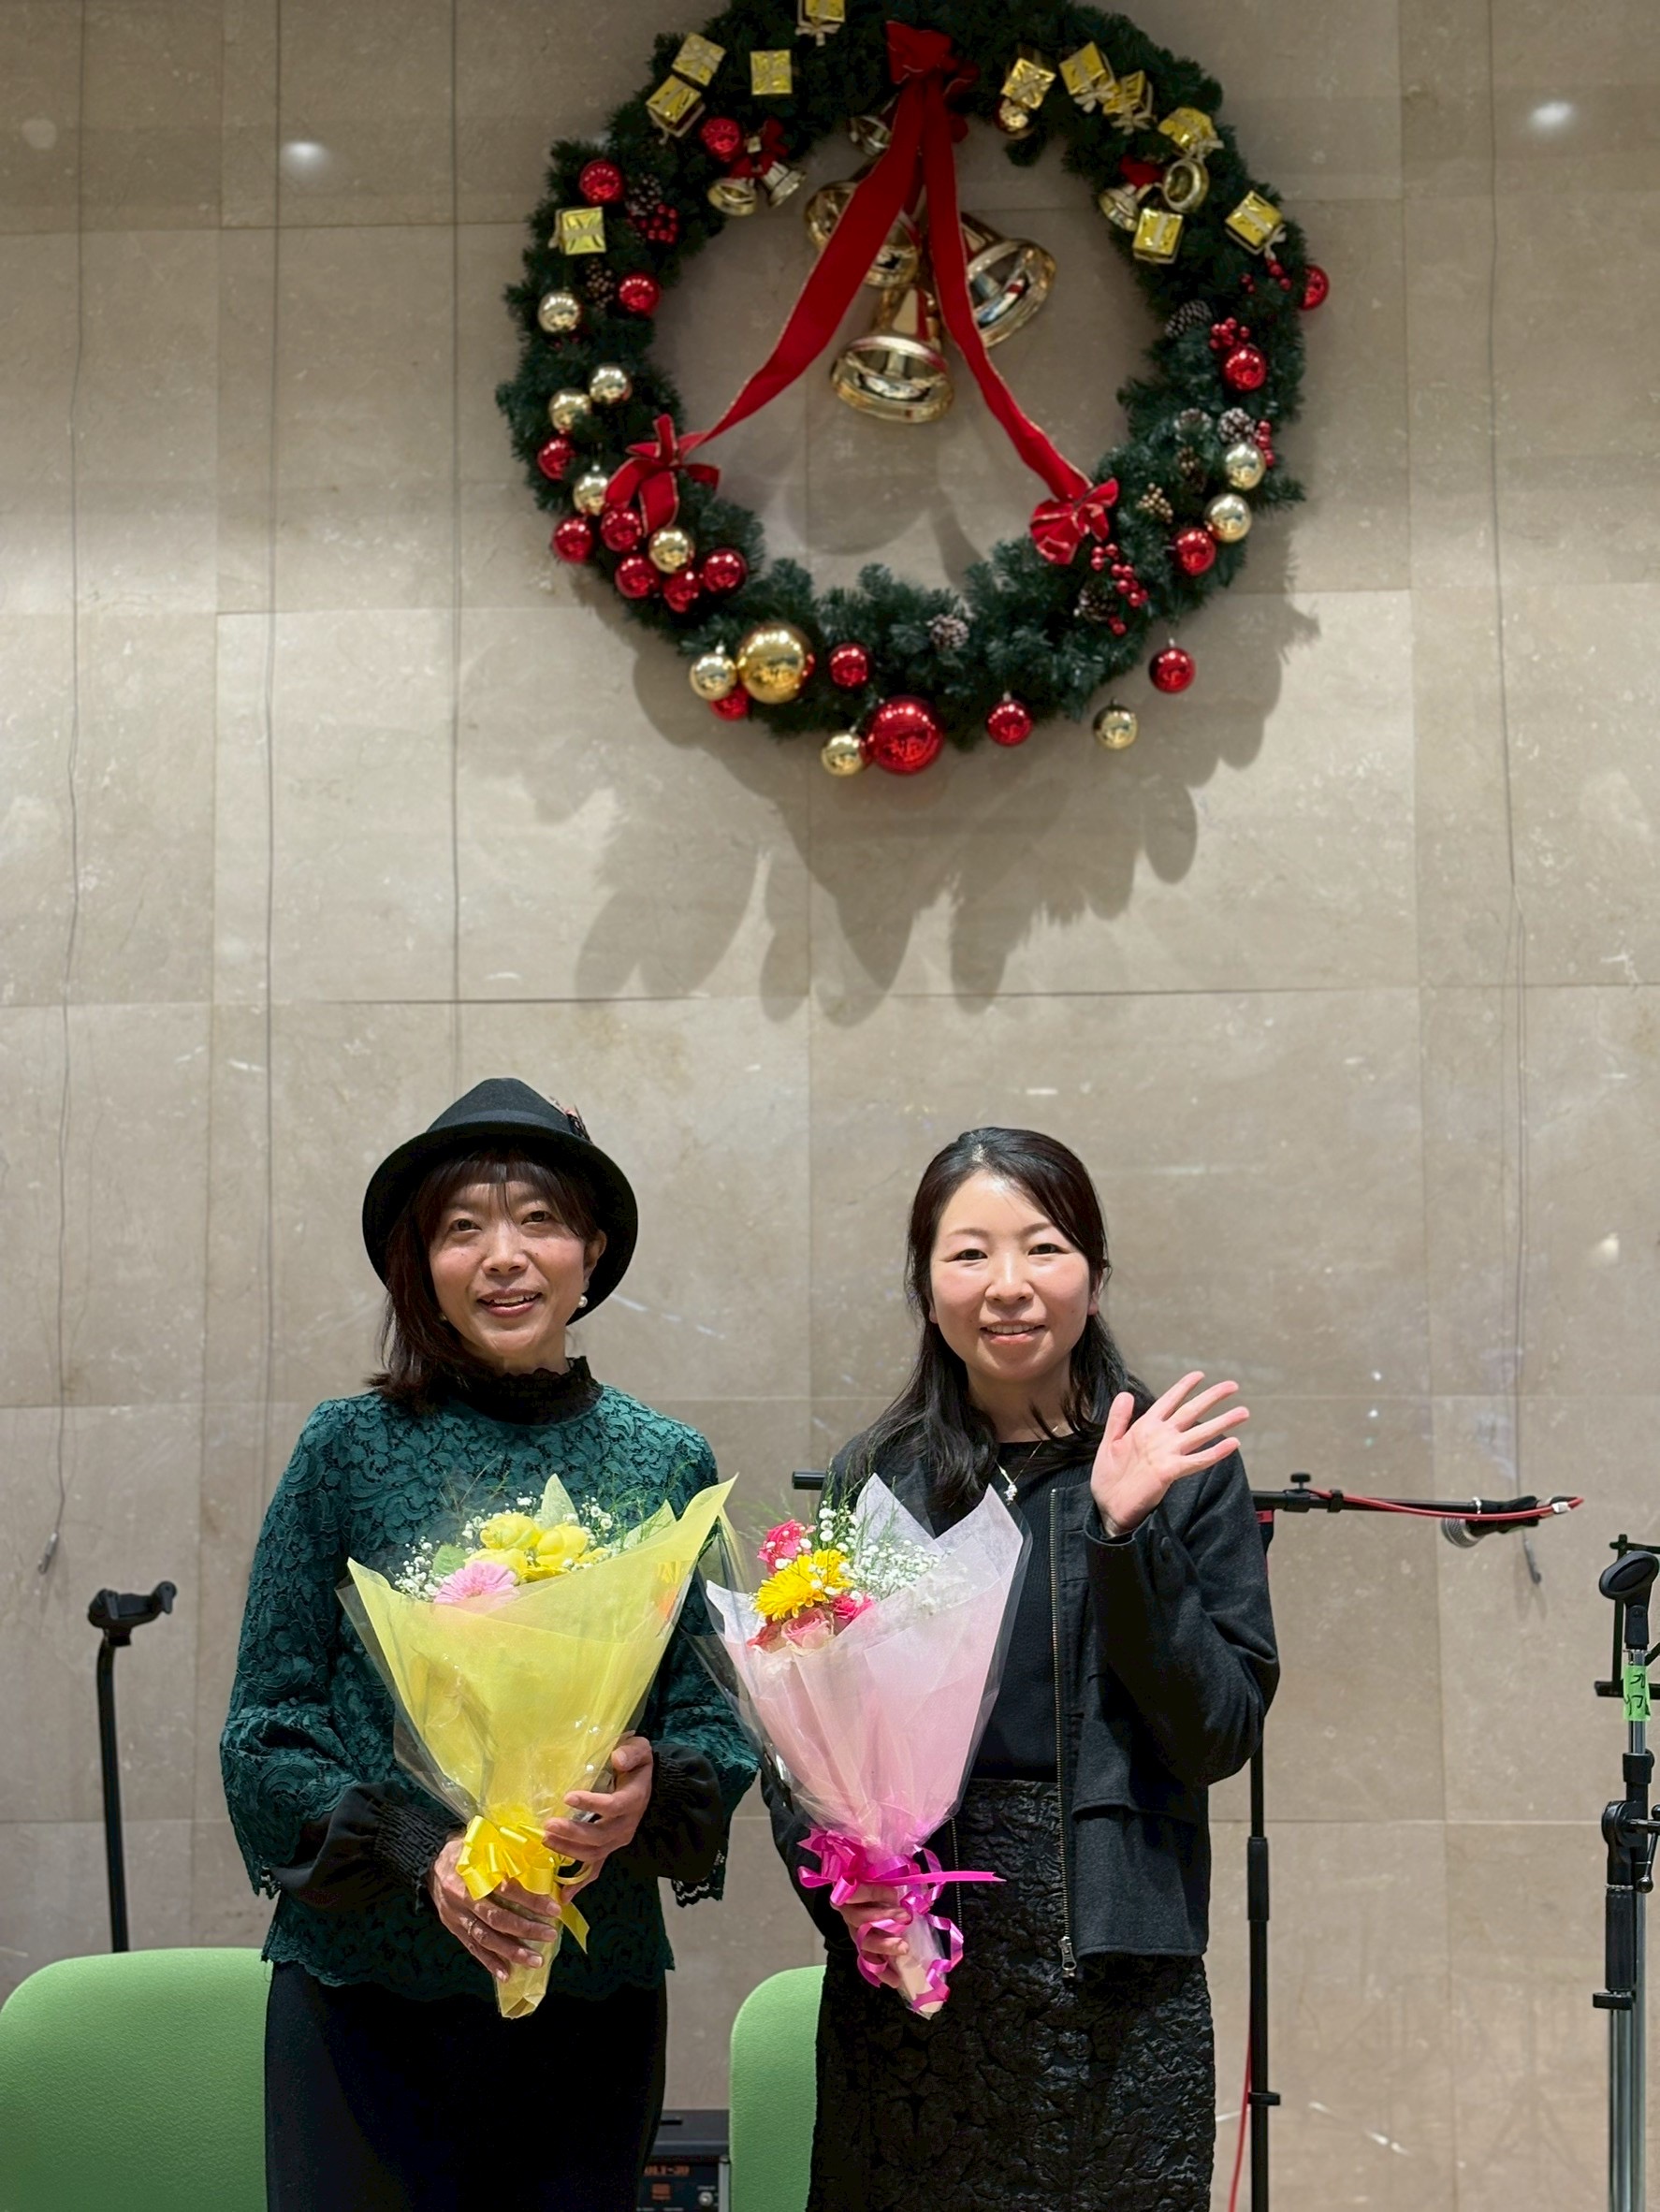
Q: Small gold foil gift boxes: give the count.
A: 11